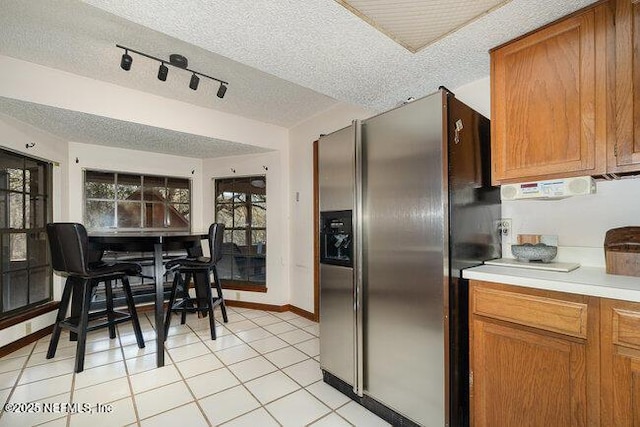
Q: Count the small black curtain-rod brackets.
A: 5